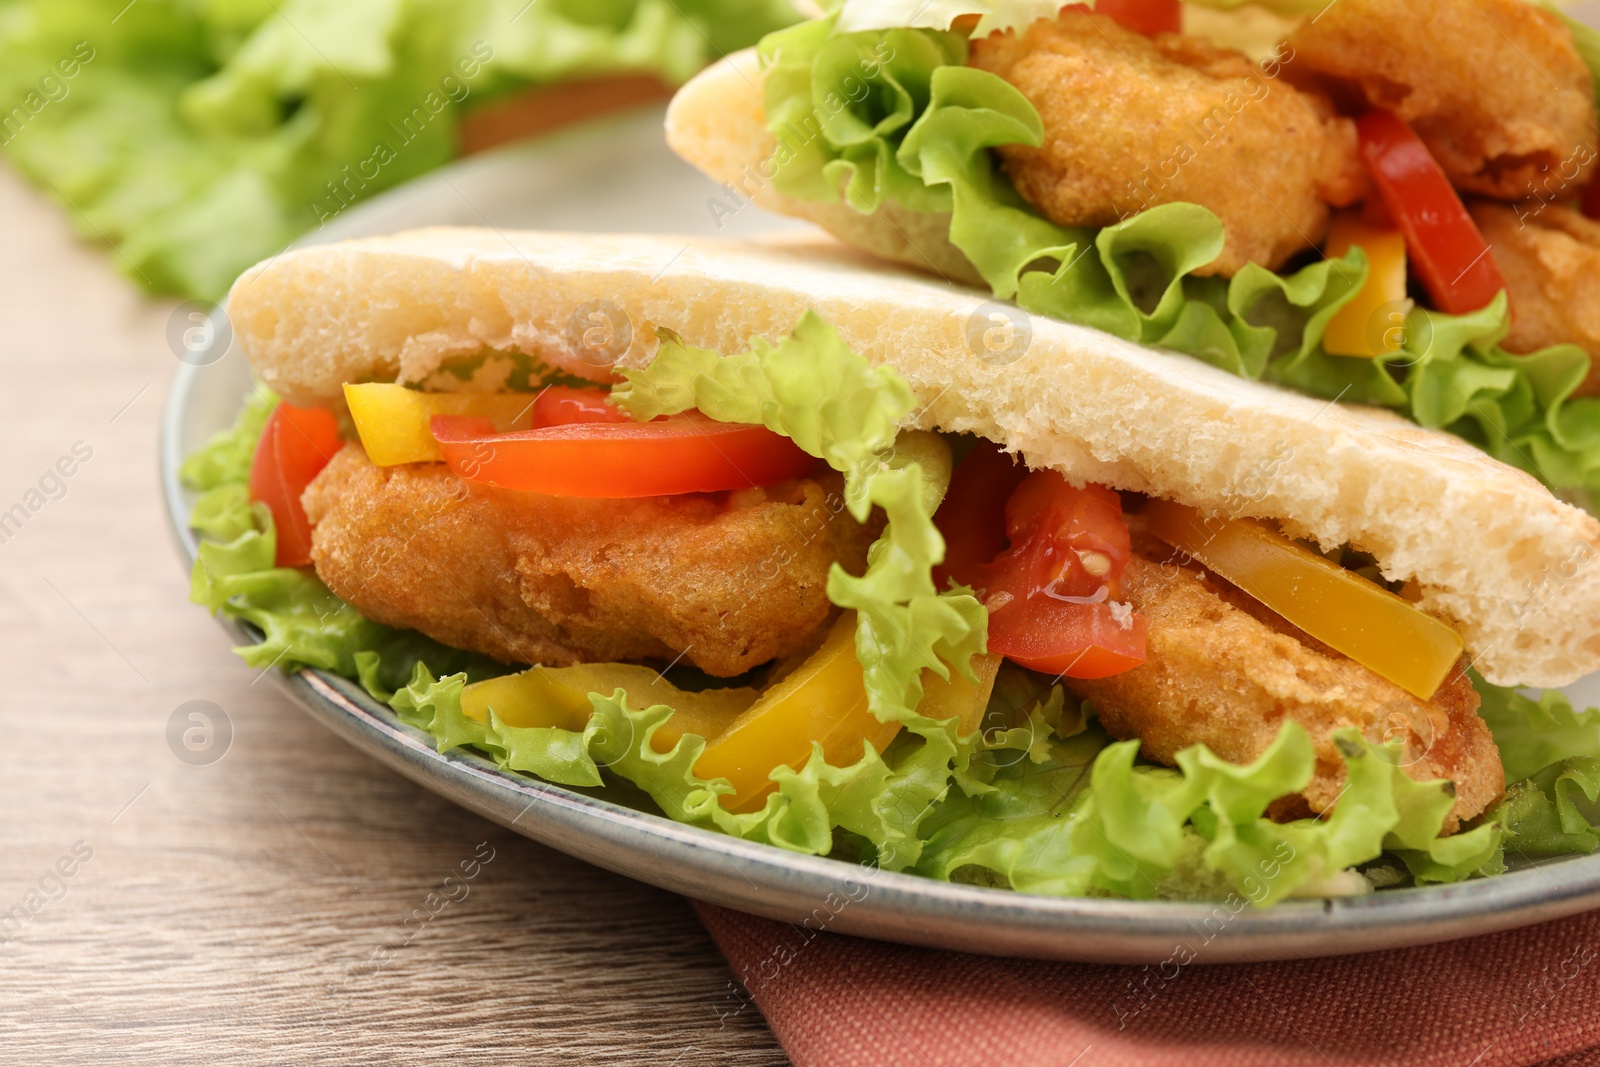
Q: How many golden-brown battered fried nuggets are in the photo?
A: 5